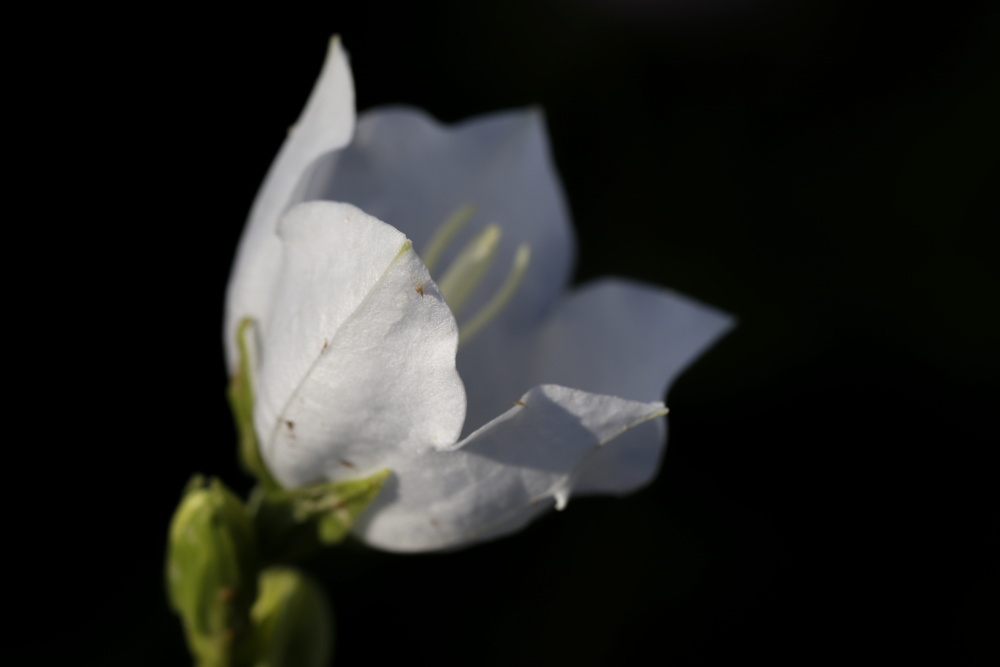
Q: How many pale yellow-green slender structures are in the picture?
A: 3